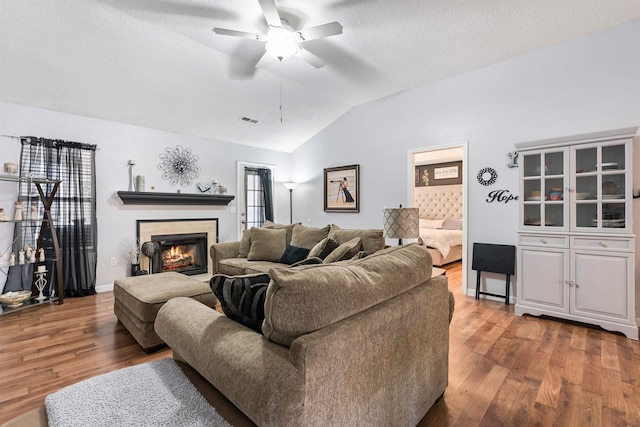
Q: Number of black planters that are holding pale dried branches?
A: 1